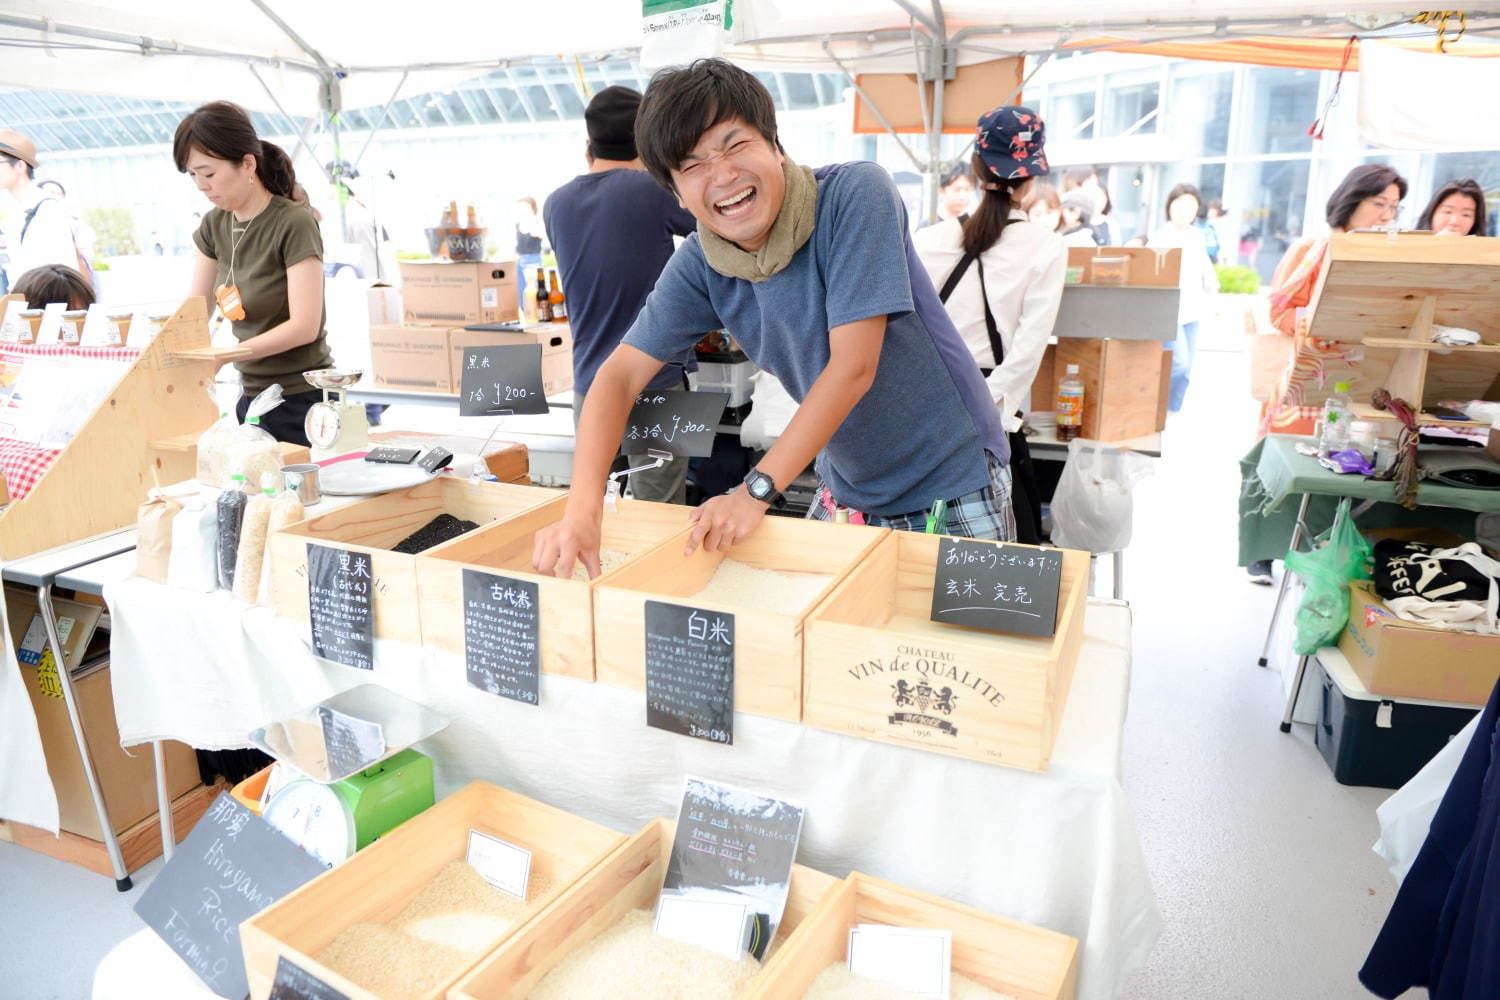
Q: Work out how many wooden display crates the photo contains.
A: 7